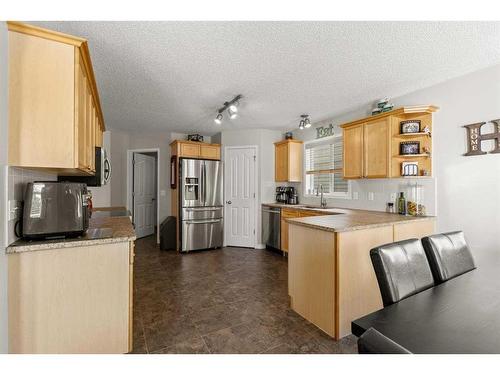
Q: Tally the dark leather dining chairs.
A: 3